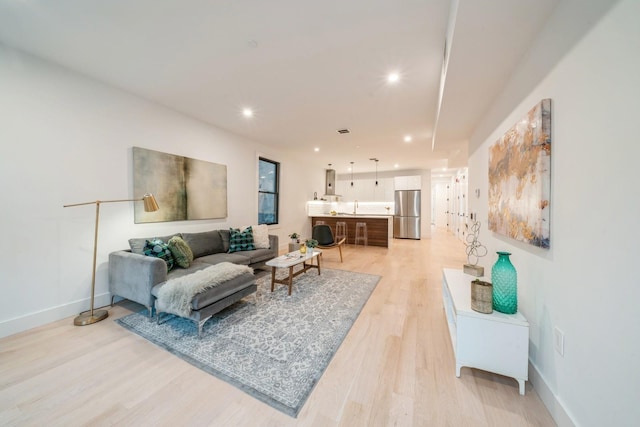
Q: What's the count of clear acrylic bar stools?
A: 3